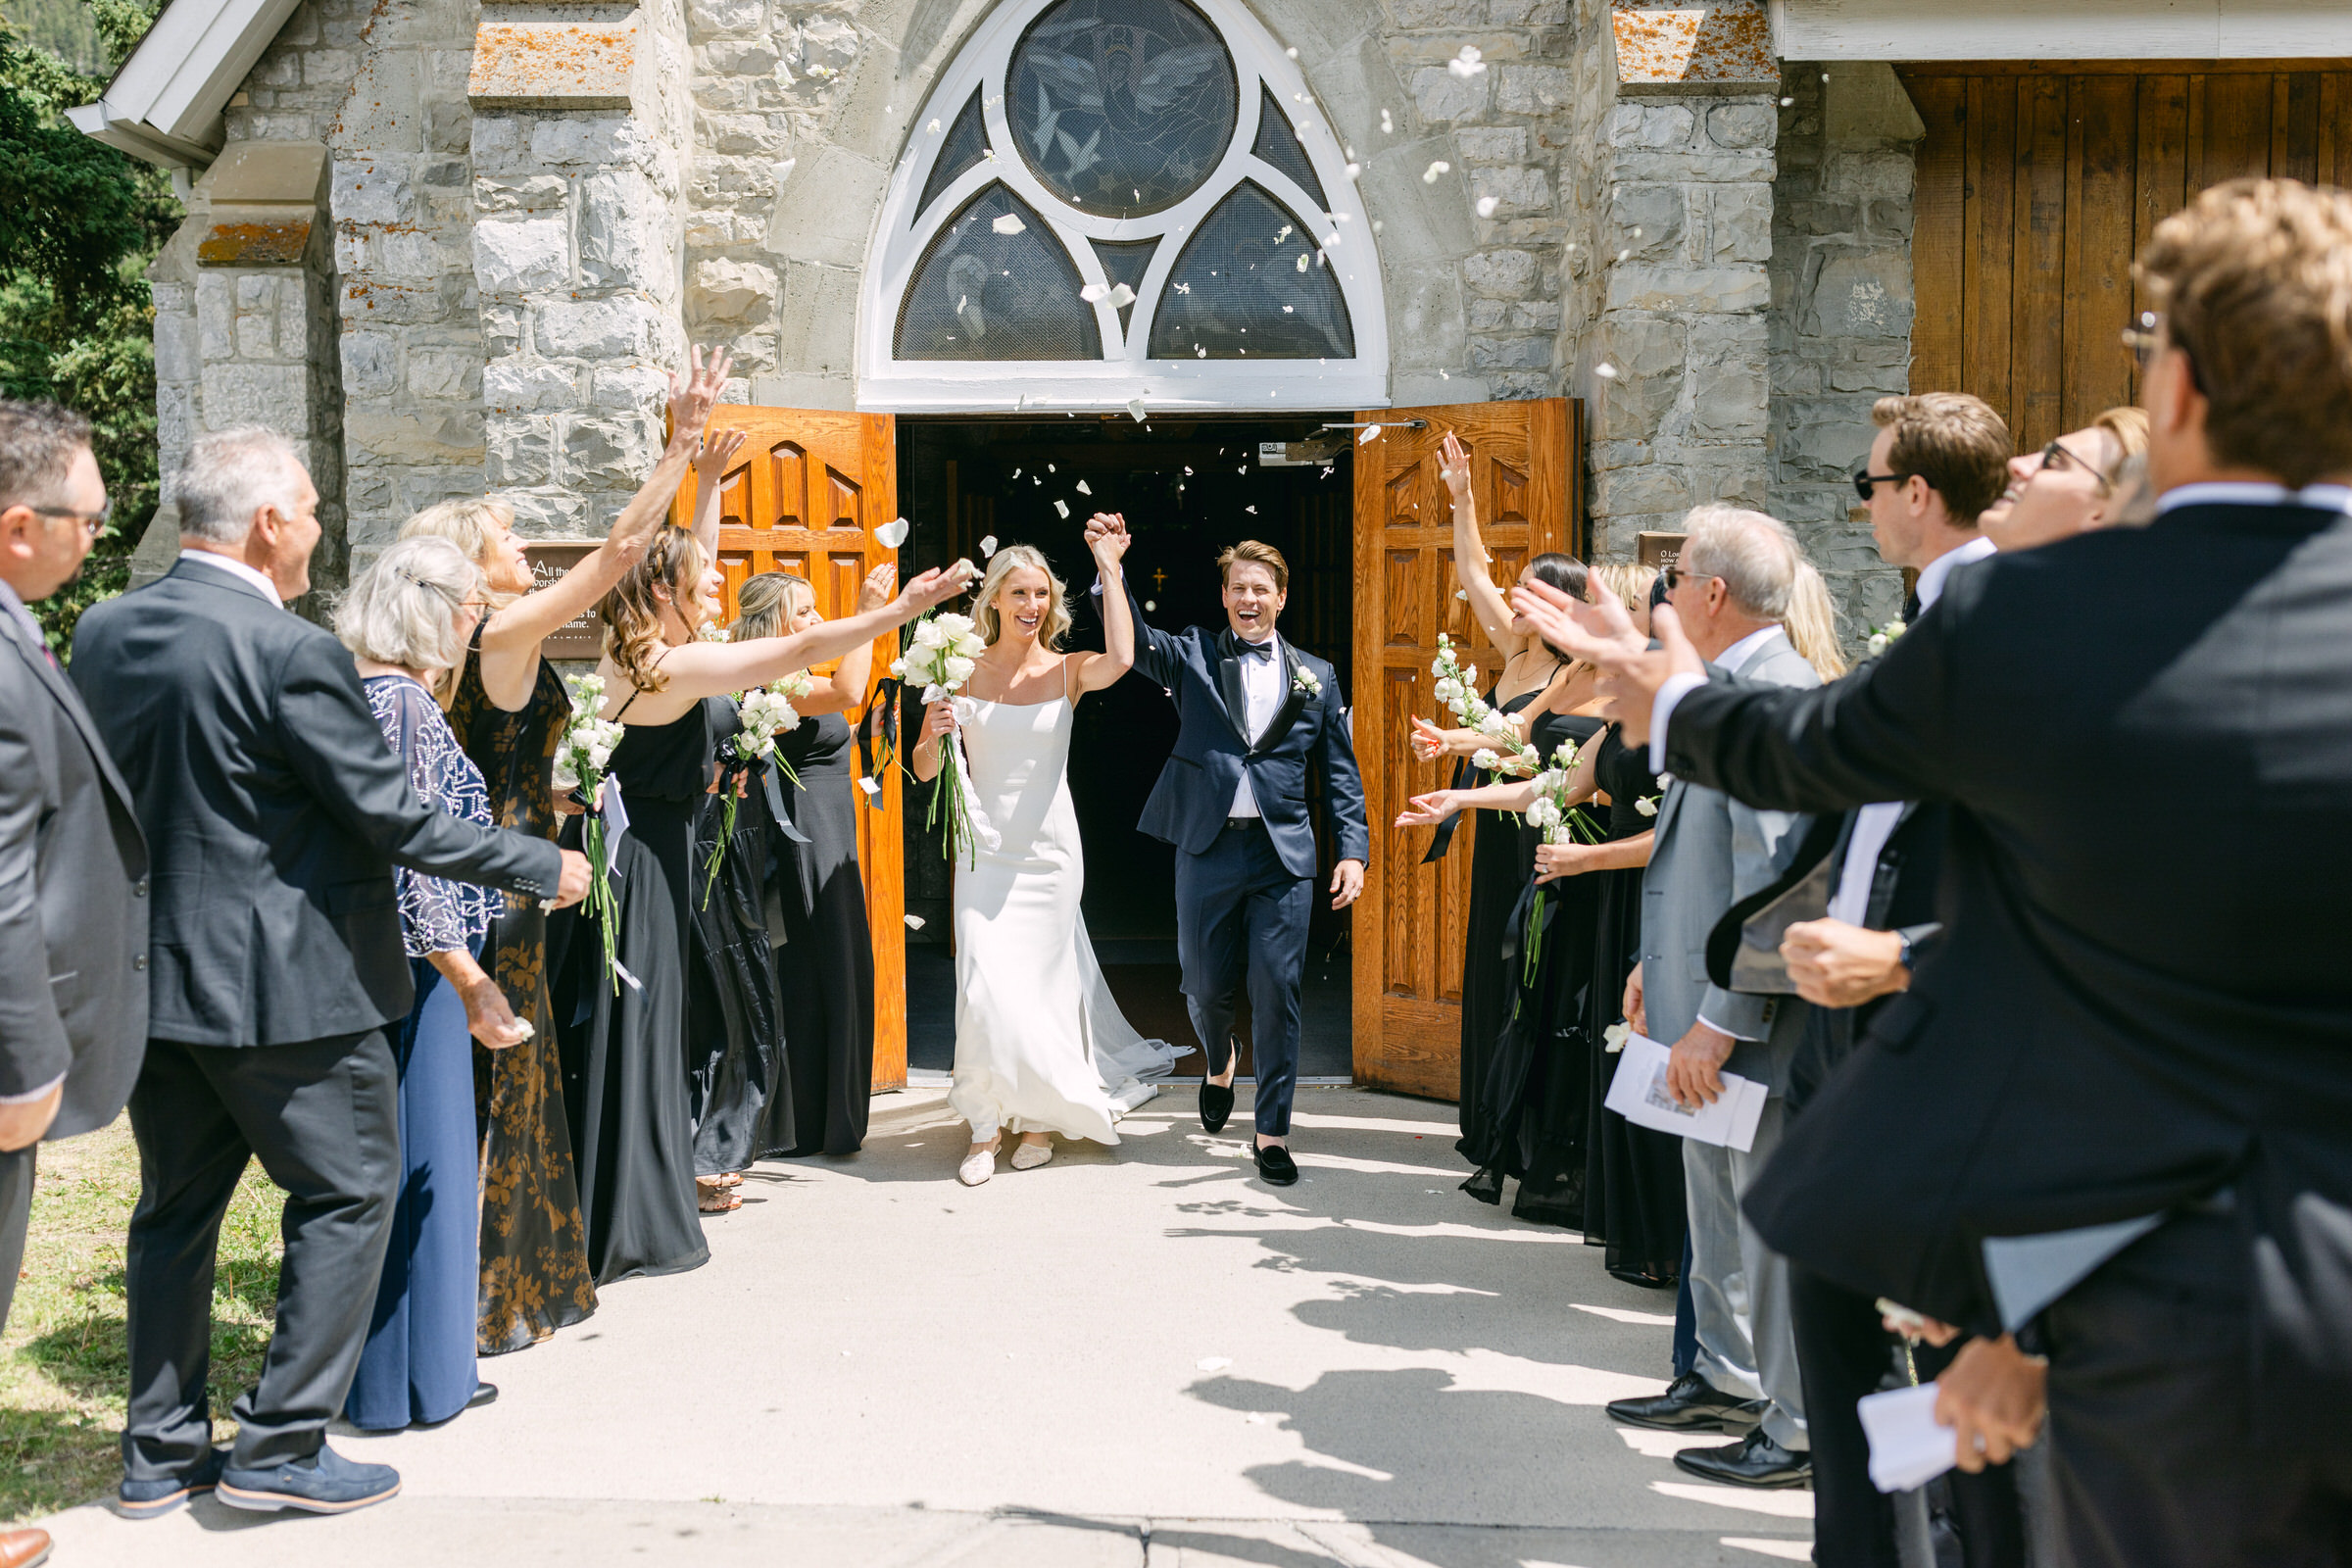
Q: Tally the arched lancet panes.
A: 2